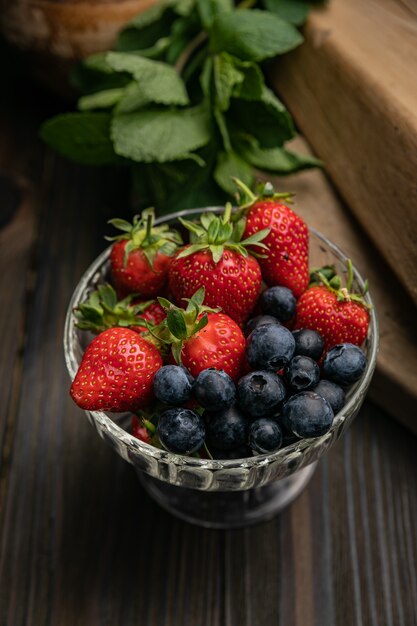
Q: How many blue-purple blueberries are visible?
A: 14